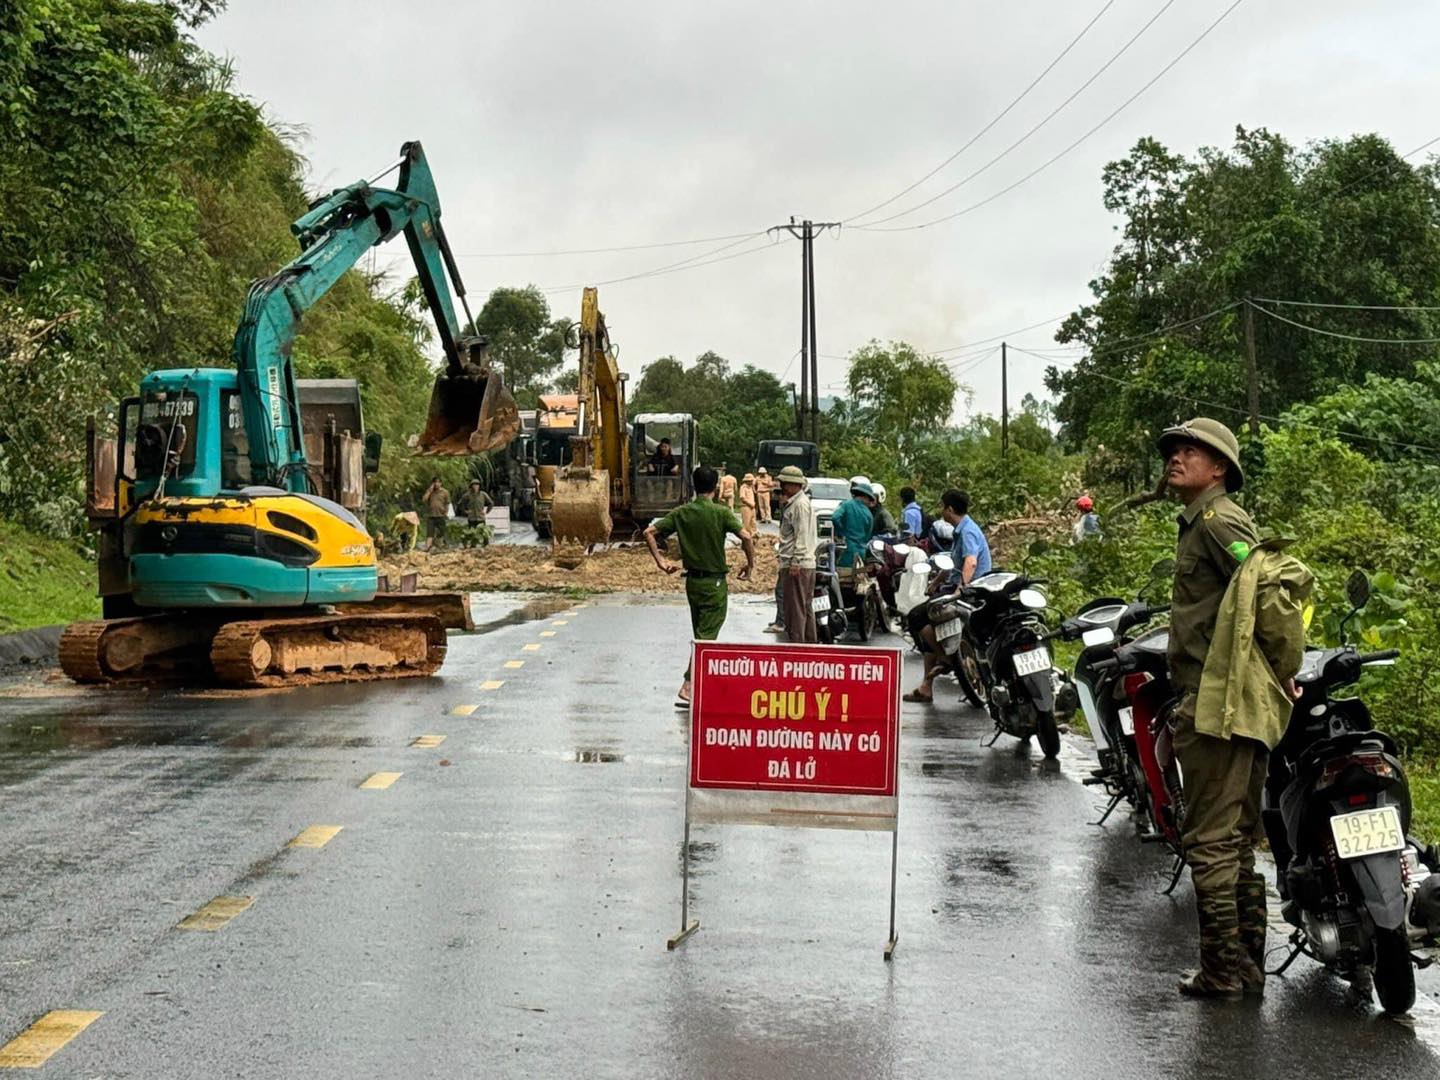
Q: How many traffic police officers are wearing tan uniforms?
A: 3